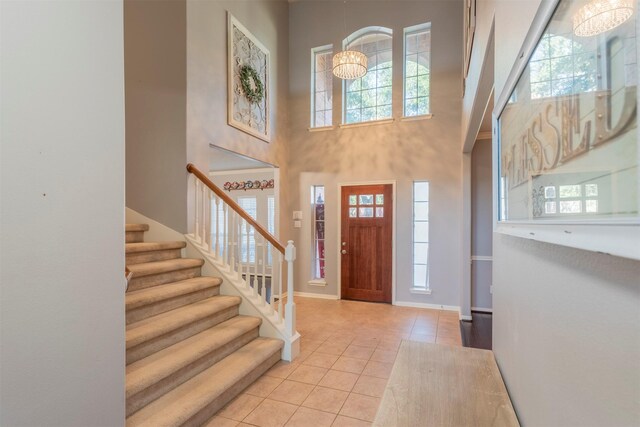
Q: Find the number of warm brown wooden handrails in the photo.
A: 1